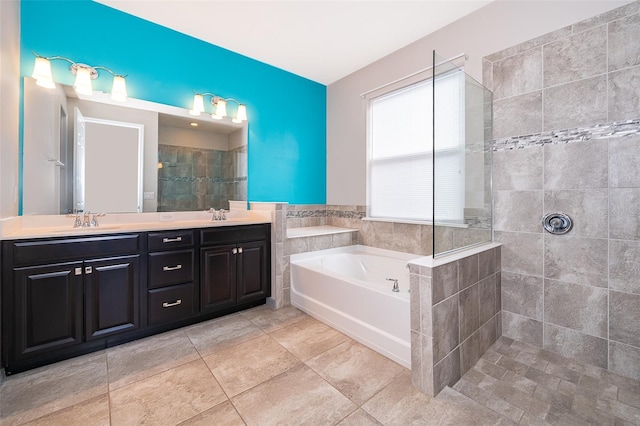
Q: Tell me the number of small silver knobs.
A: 4